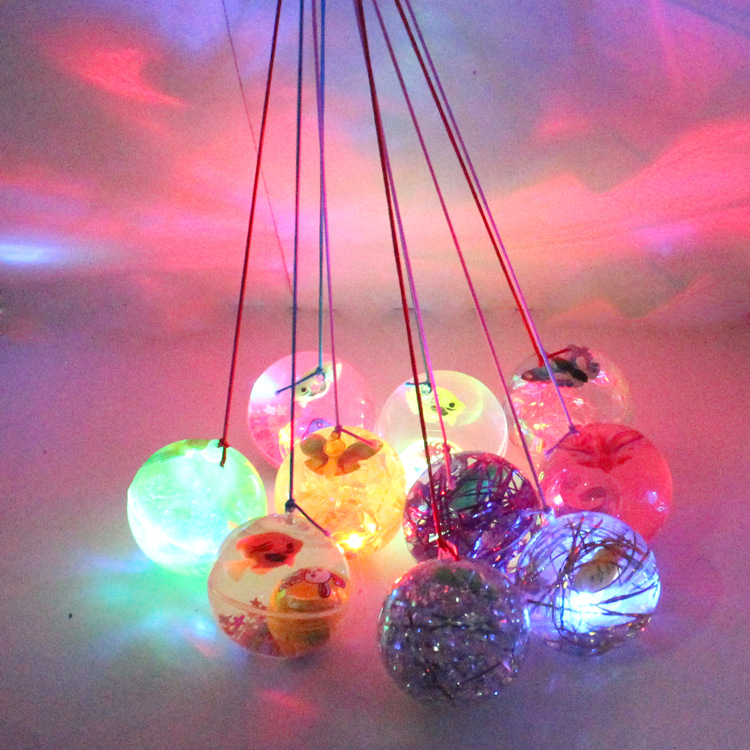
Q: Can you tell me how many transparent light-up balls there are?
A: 10